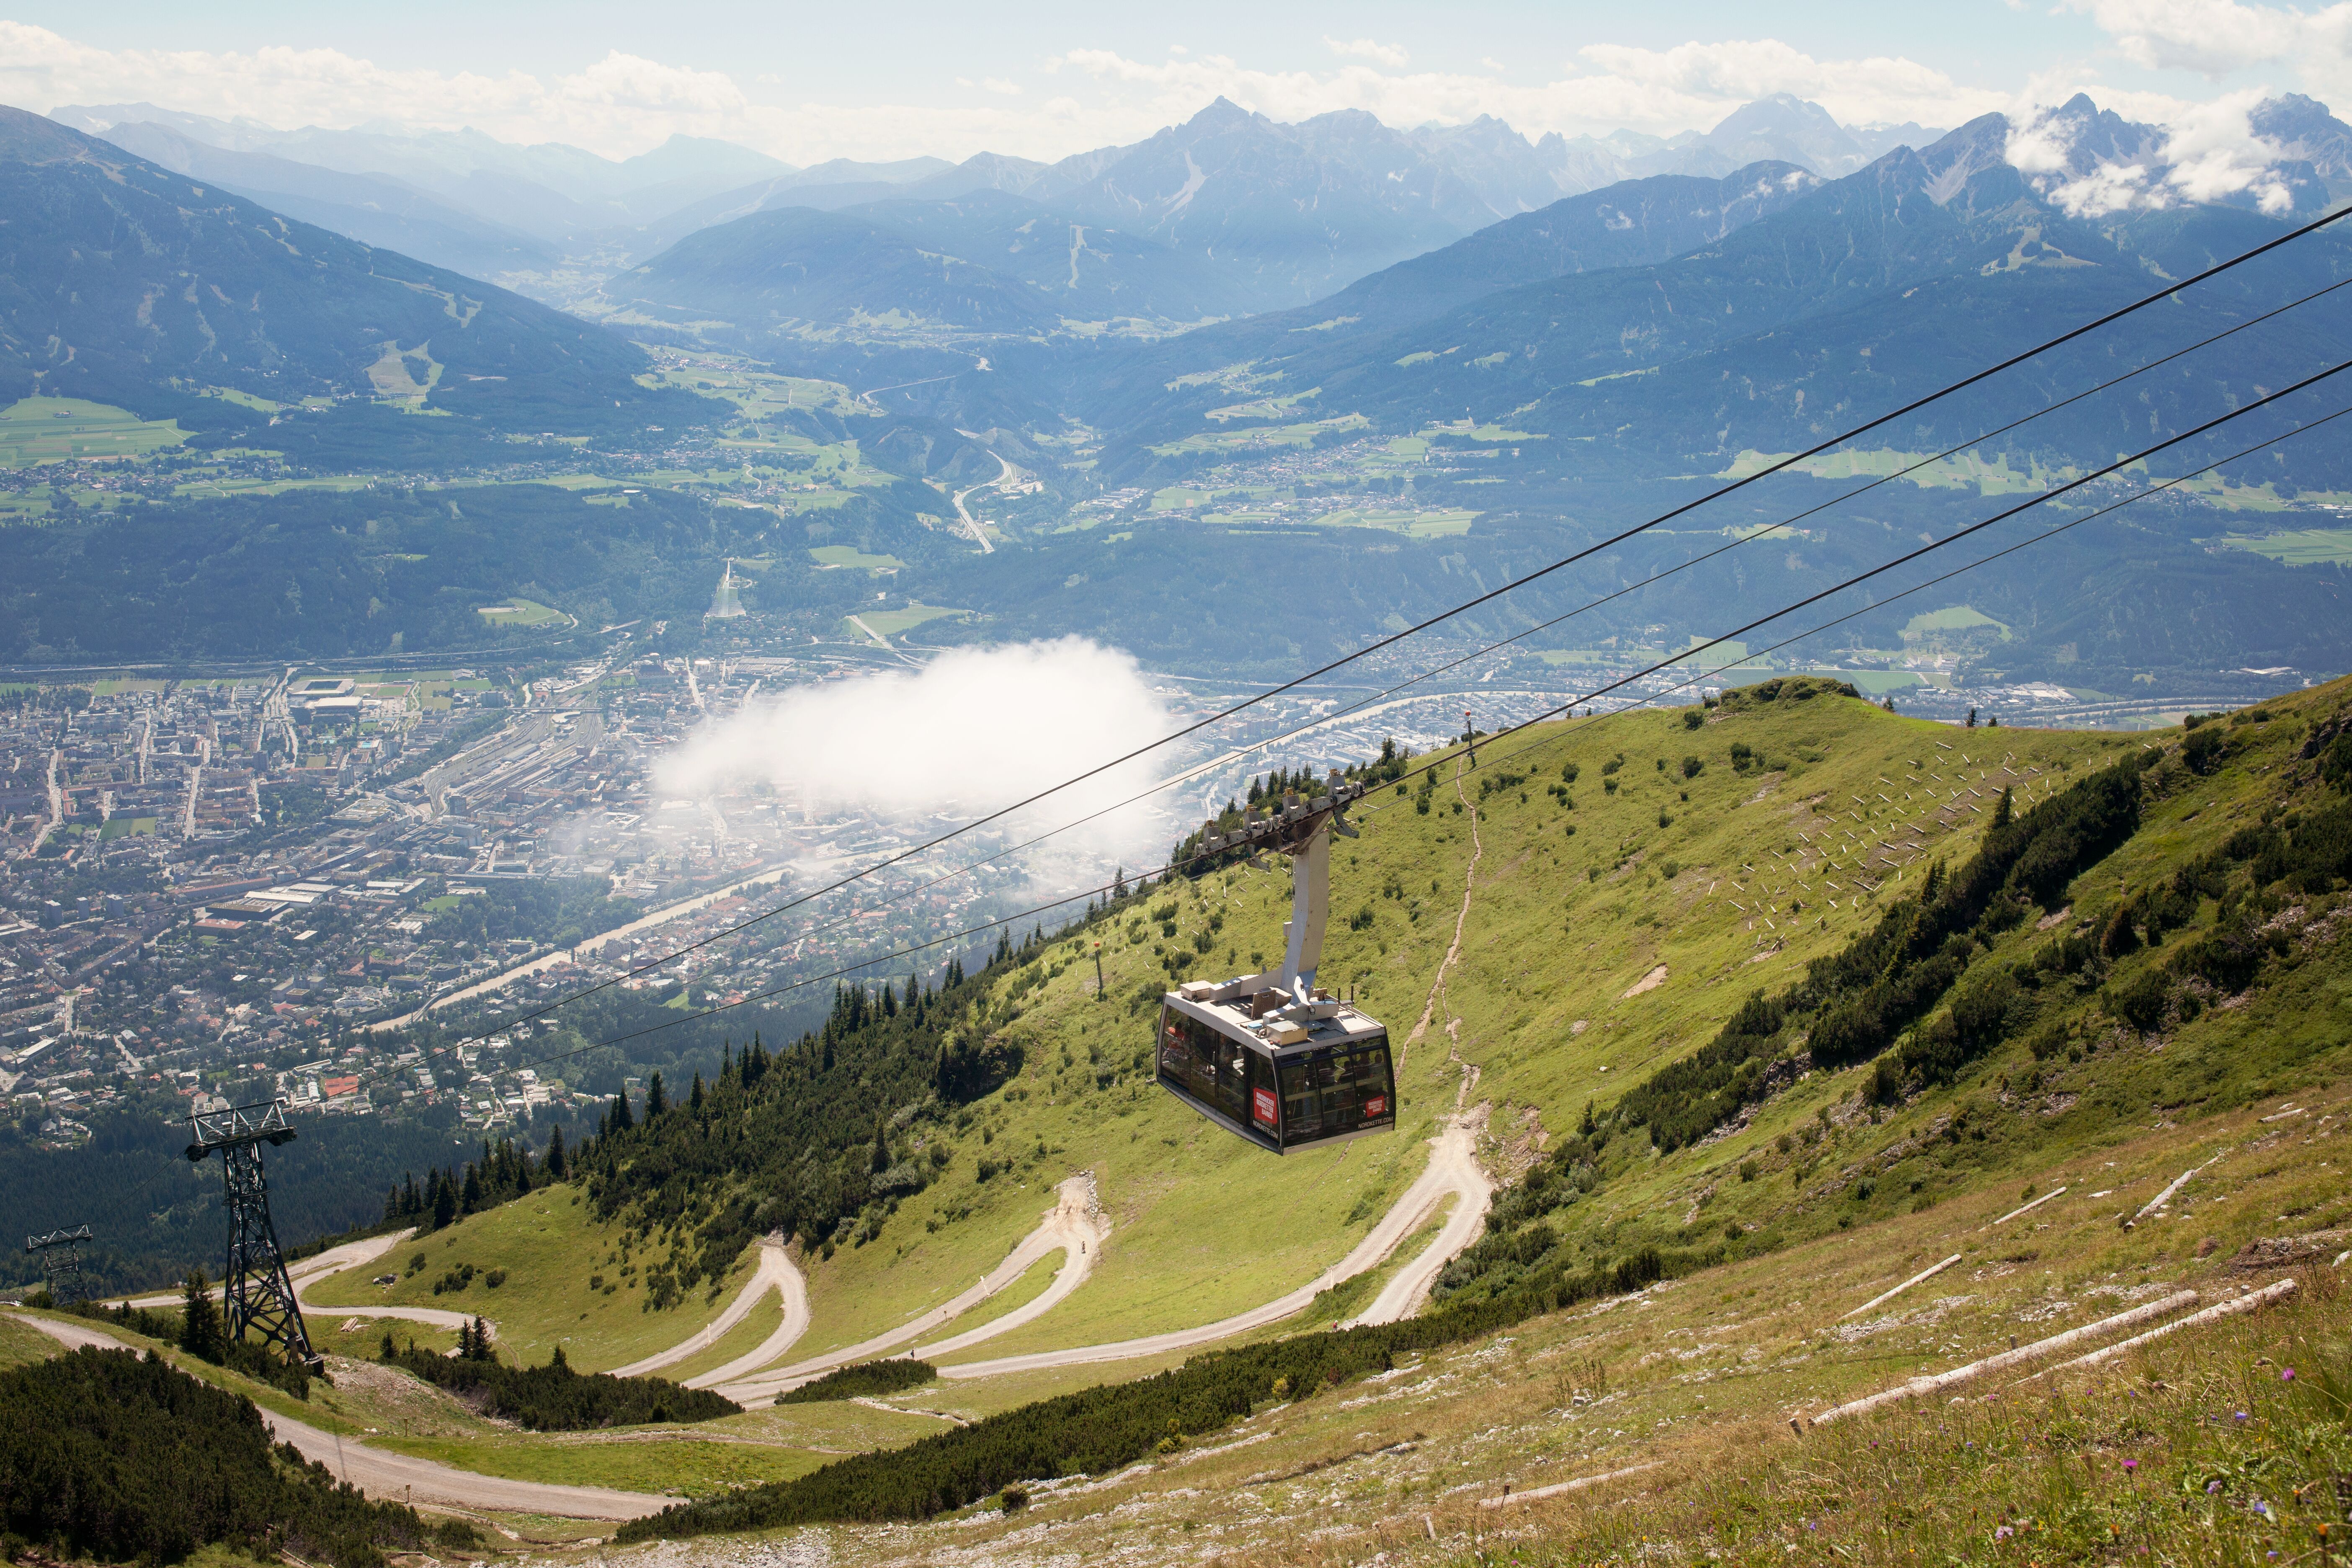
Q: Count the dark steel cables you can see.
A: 4